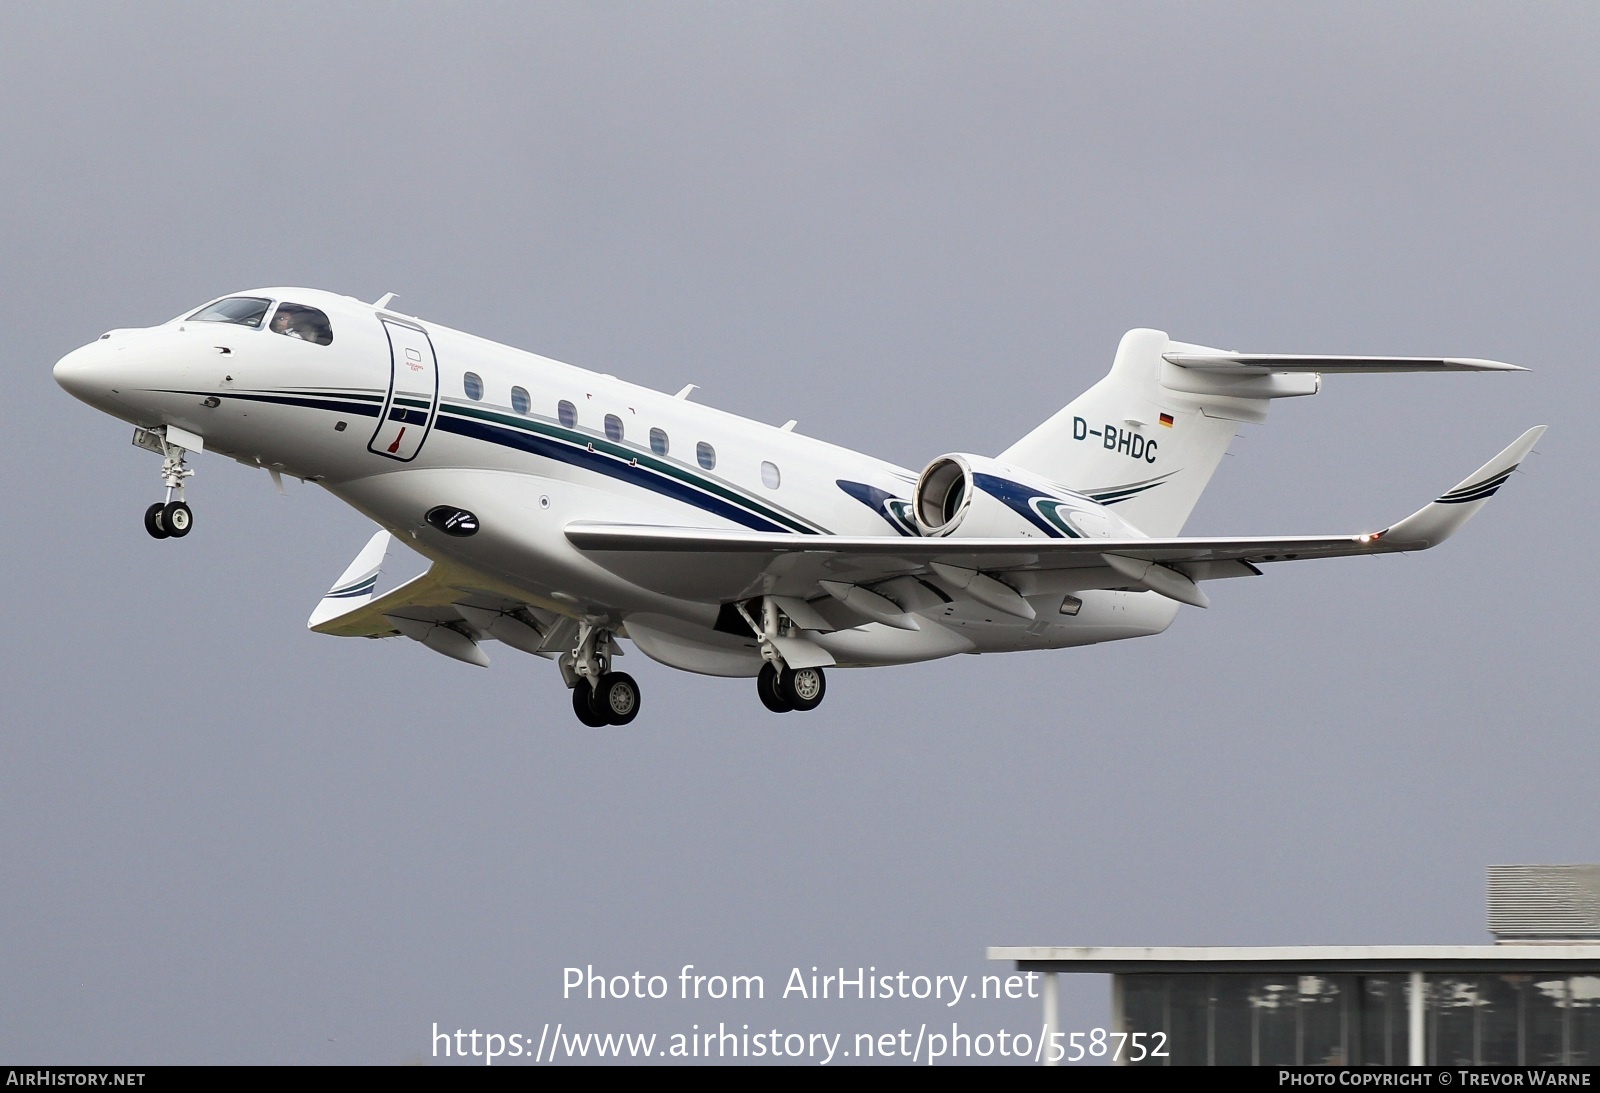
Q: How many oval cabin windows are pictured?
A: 7